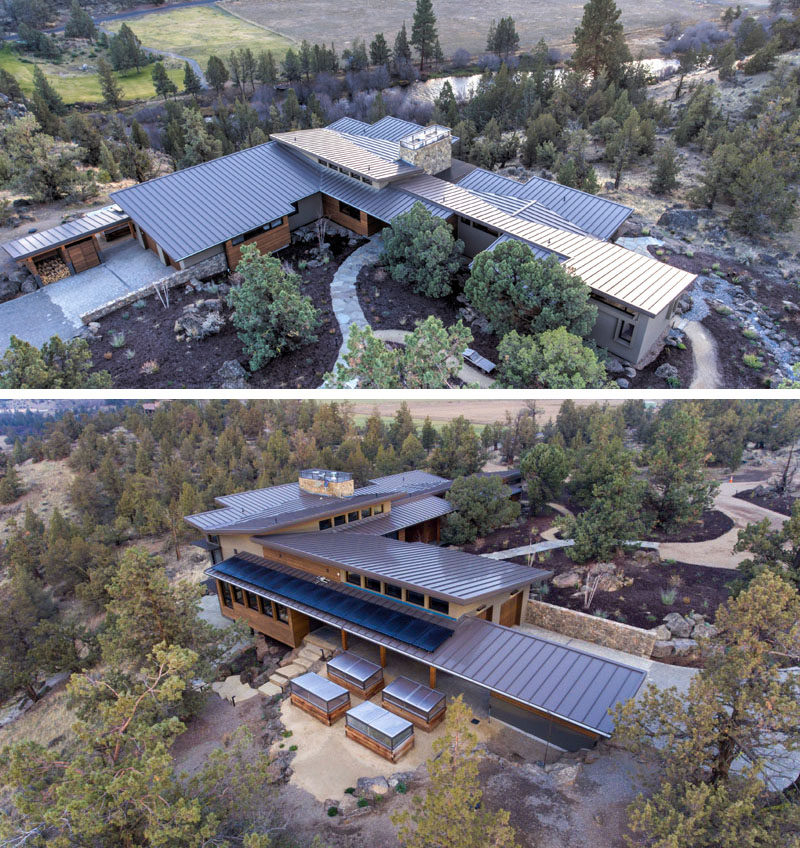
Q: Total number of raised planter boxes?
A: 4